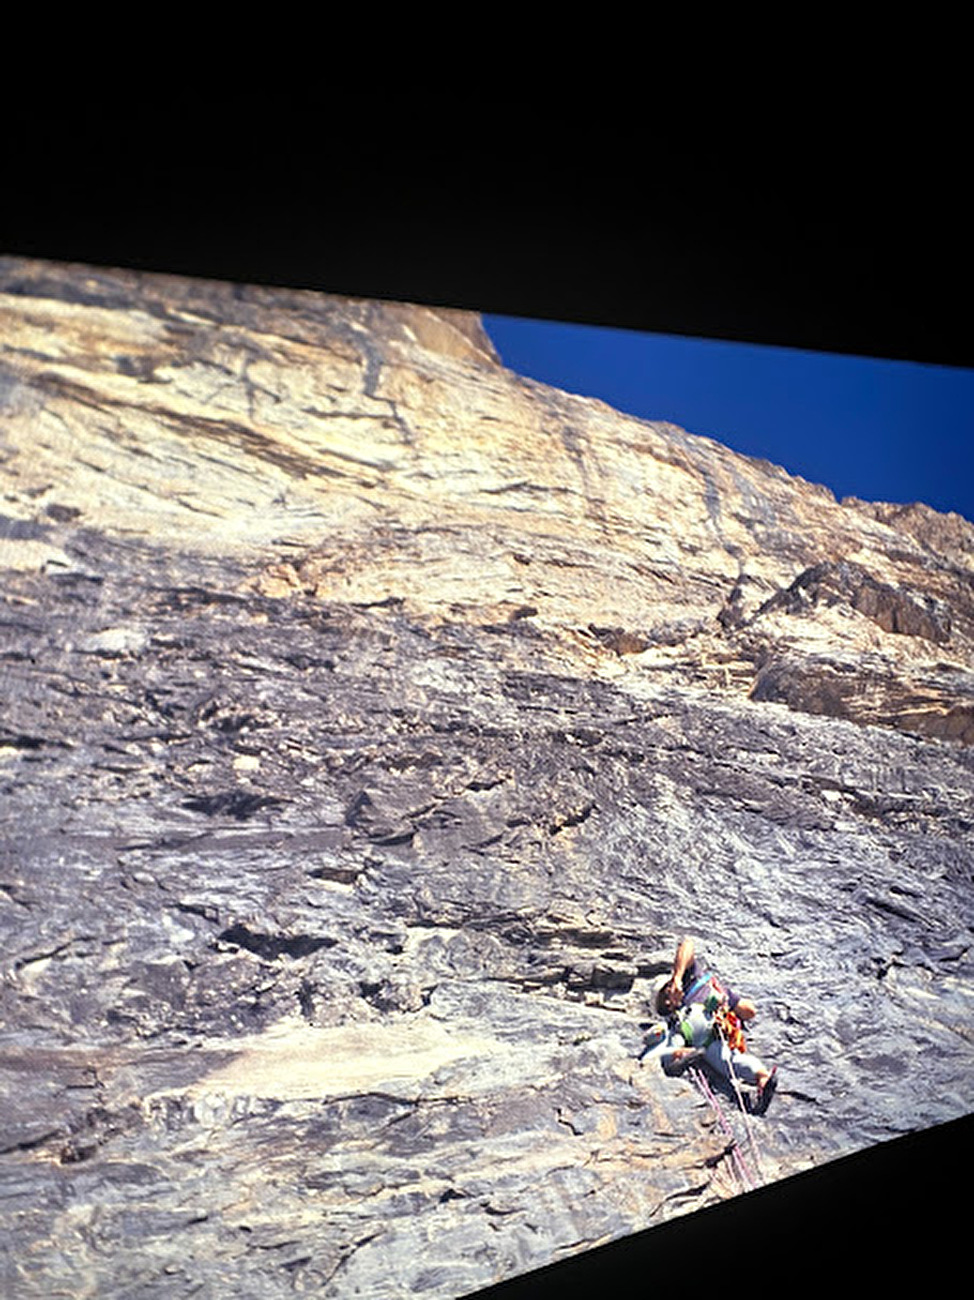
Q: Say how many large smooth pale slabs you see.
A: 1